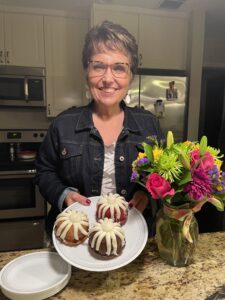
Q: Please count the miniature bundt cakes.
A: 3